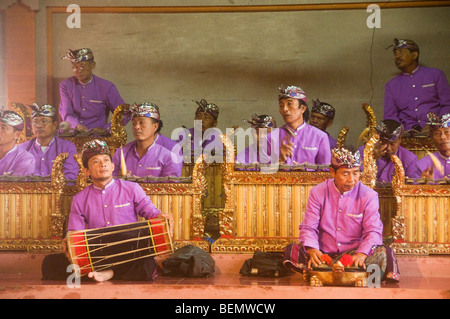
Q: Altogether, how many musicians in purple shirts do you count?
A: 13